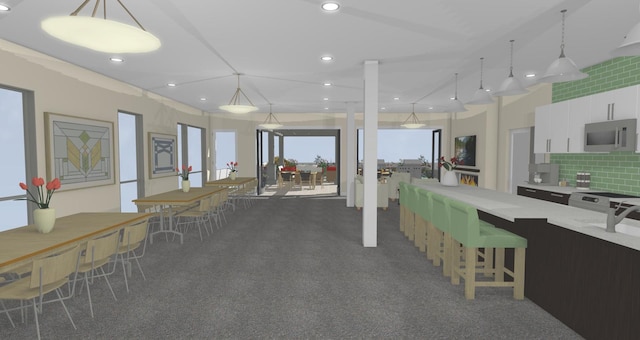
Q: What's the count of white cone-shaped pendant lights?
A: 5